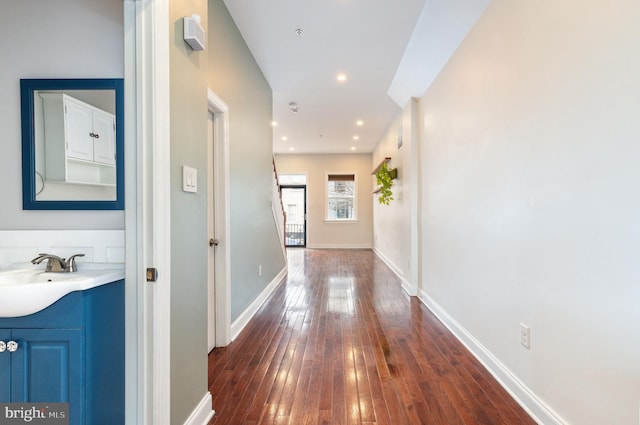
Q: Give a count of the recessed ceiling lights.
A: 7